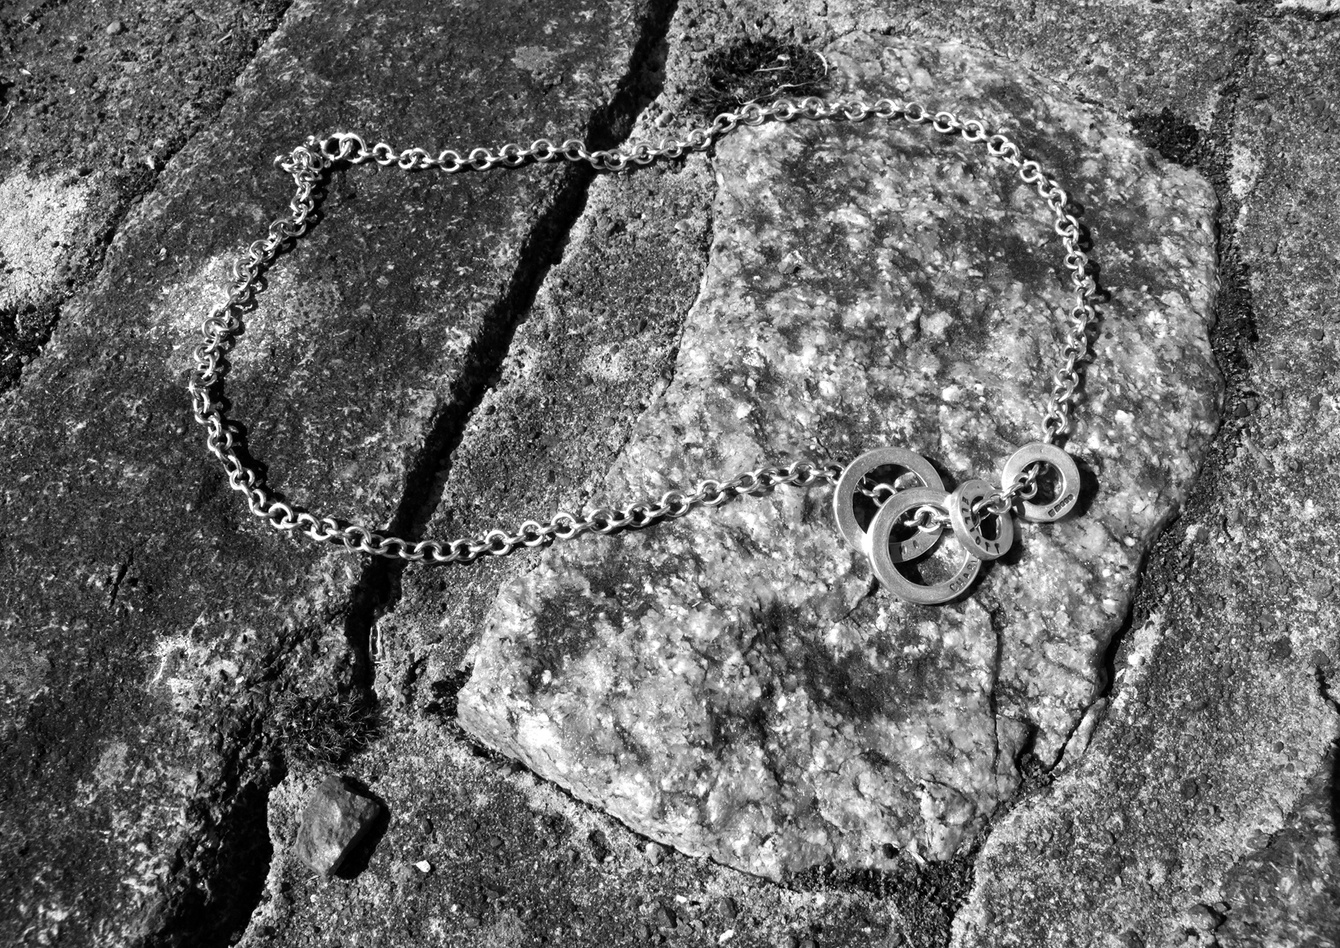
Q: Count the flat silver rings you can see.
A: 4